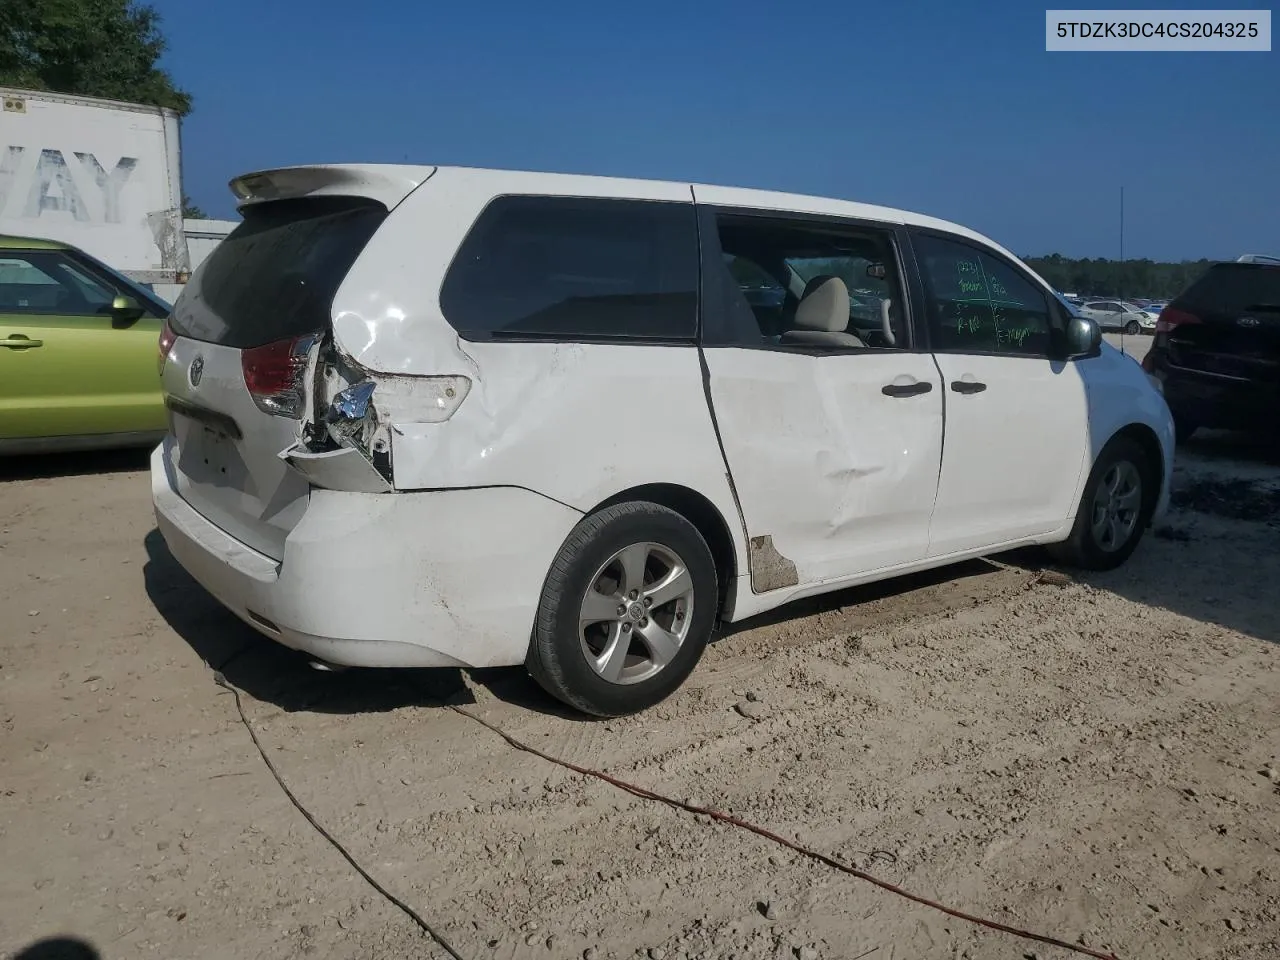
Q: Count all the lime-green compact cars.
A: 1